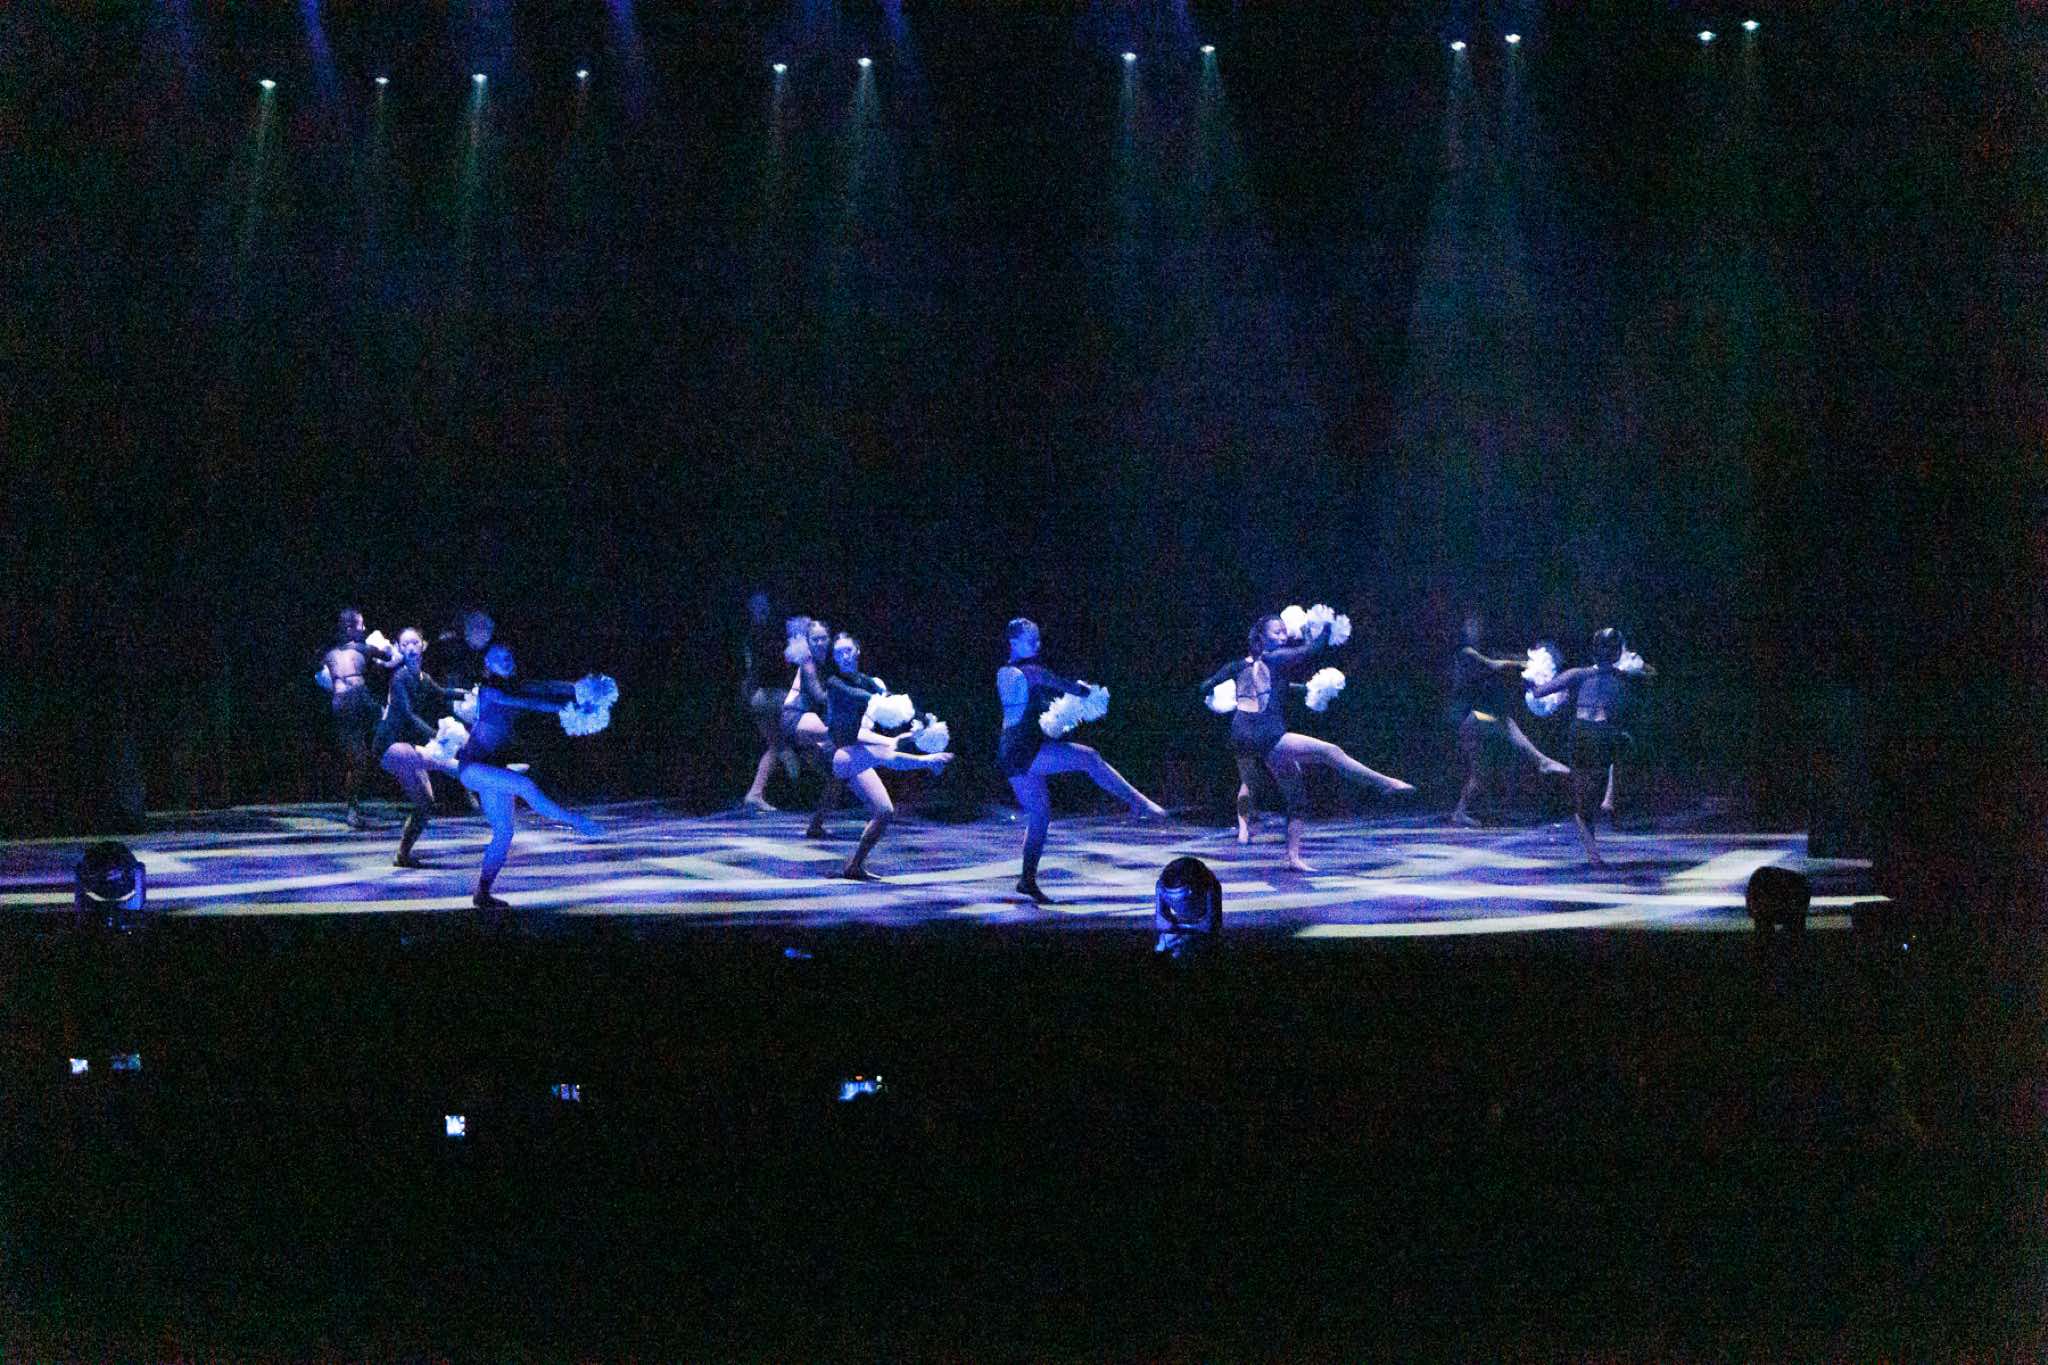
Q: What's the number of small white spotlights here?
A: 12